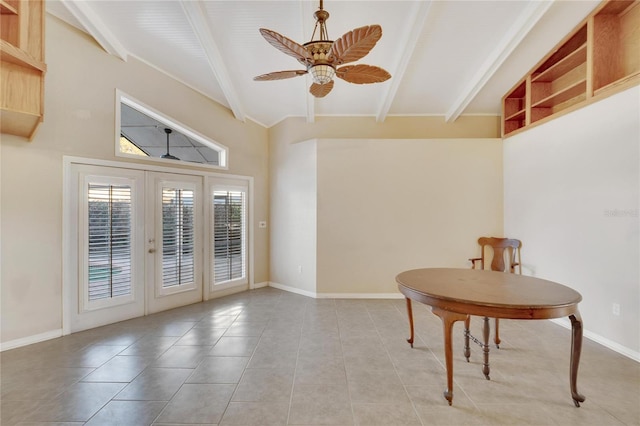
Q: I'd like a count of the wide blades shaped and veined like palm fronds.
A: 5